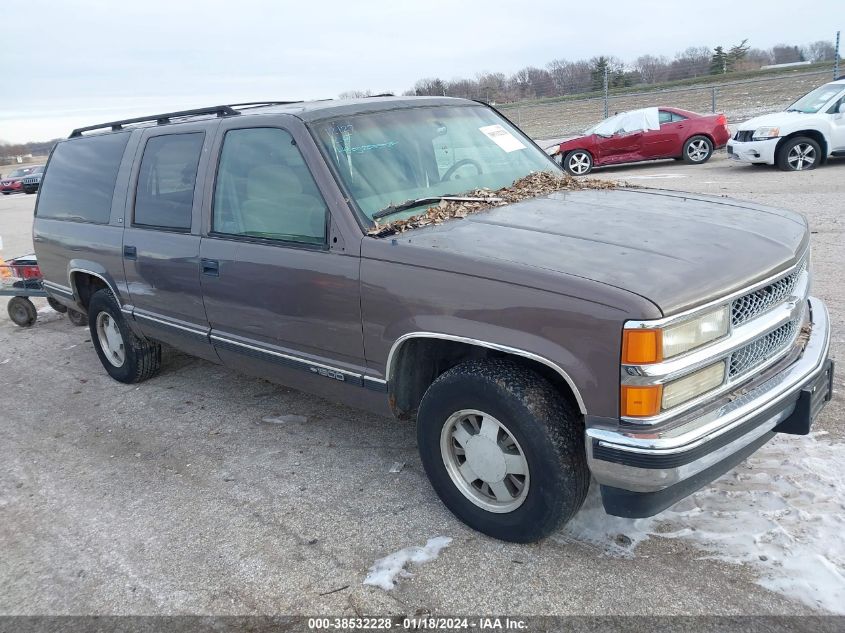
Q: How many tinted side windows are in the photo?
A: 2